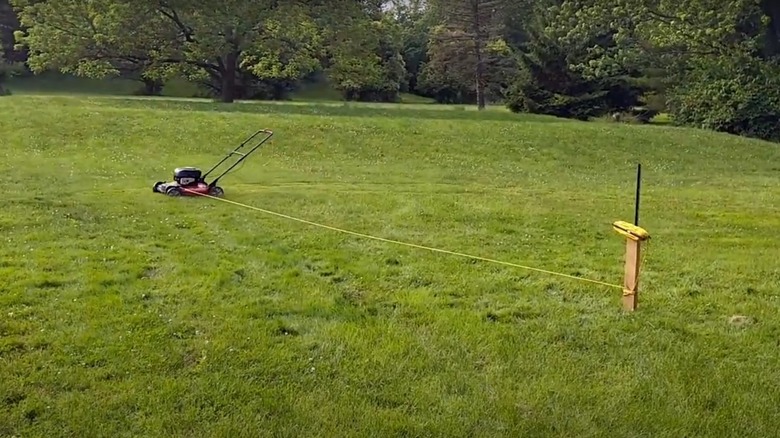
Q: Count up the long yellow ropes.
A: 1